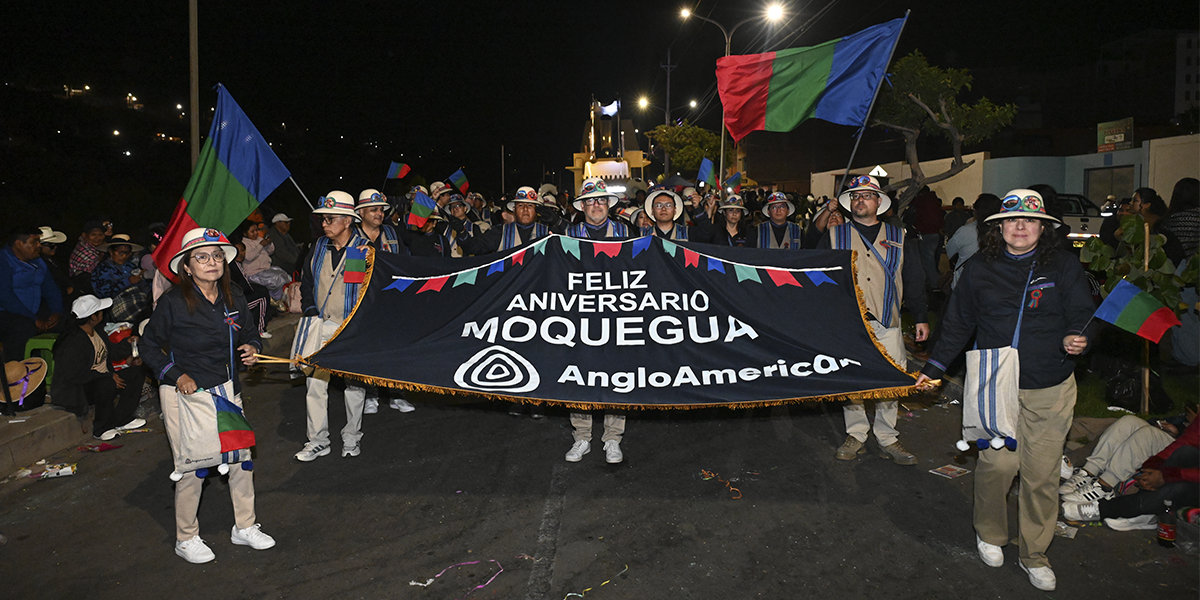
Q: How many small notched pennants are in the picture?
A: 15